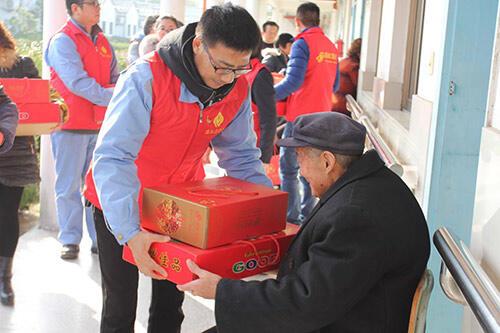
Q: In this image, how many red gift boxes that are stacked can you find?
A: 2